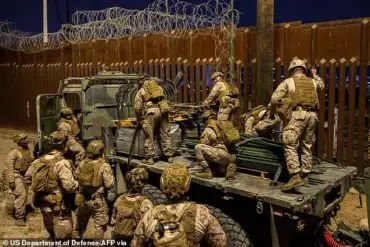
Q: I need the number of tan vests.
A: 11